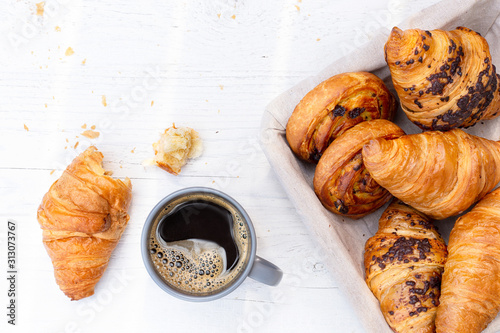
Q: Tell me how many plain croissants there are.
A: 3